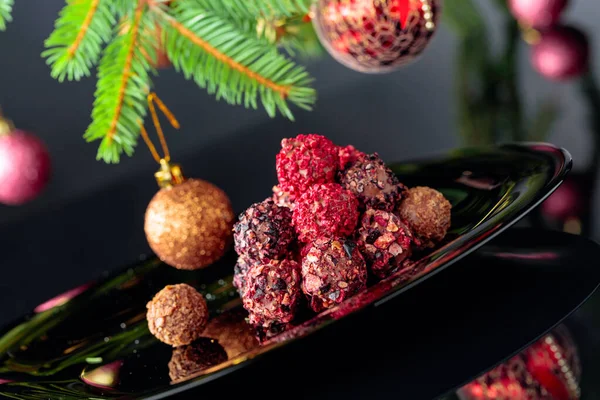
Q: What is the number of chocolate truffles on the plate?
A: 12